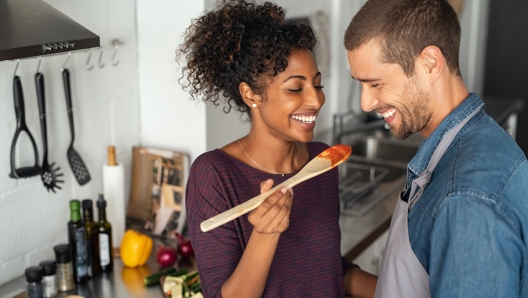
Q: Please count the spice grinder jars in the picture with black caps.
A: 3